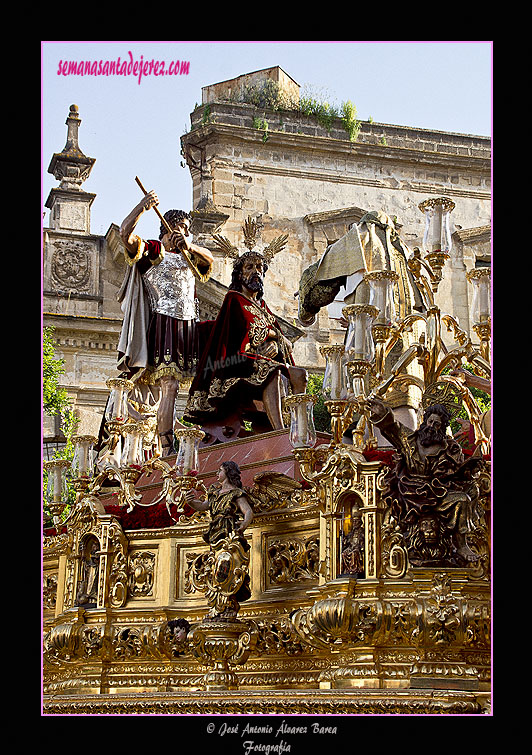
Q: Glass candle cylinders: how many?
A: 11